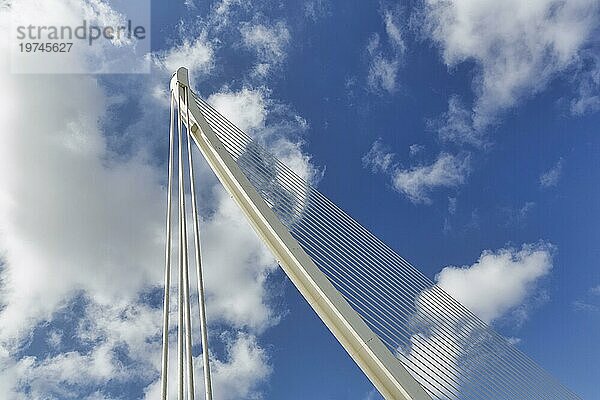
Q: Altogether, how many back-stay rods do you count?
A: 4